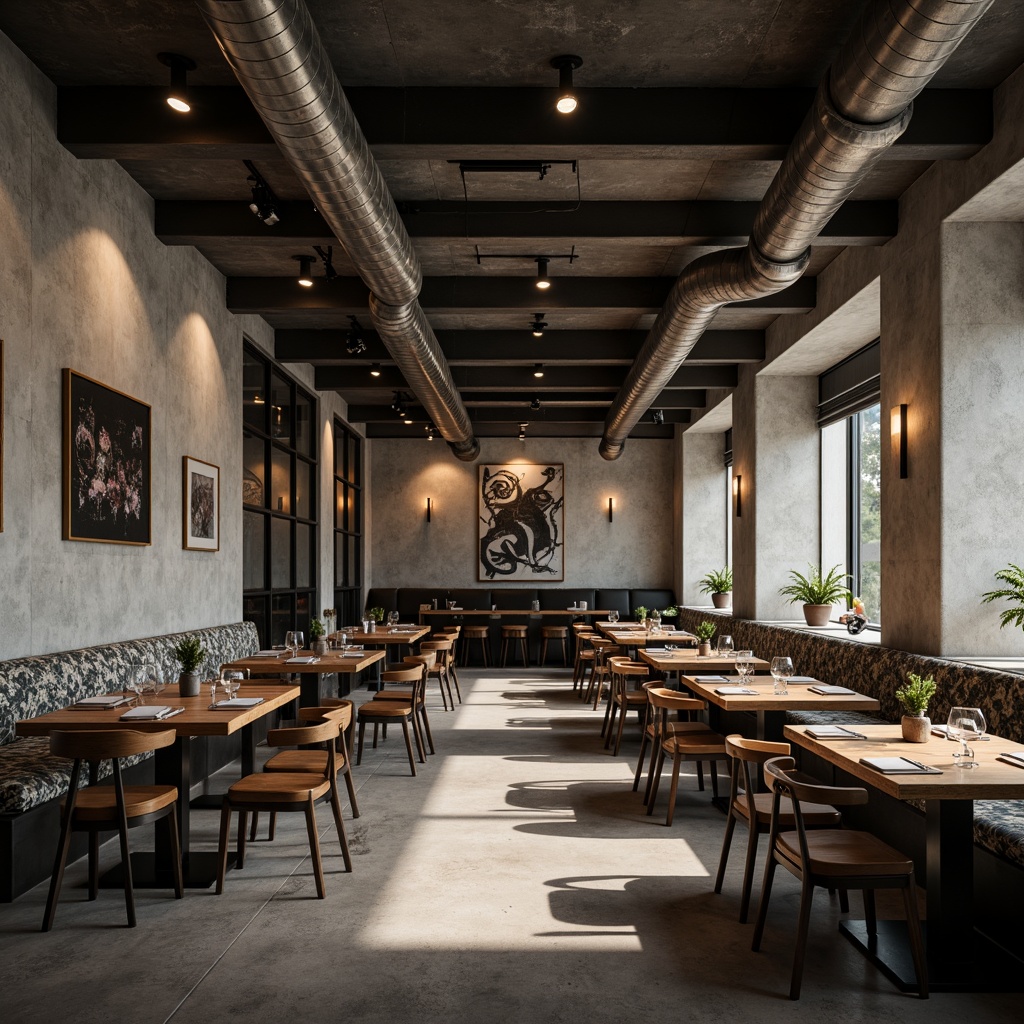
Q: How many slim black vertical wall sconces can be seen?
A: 4